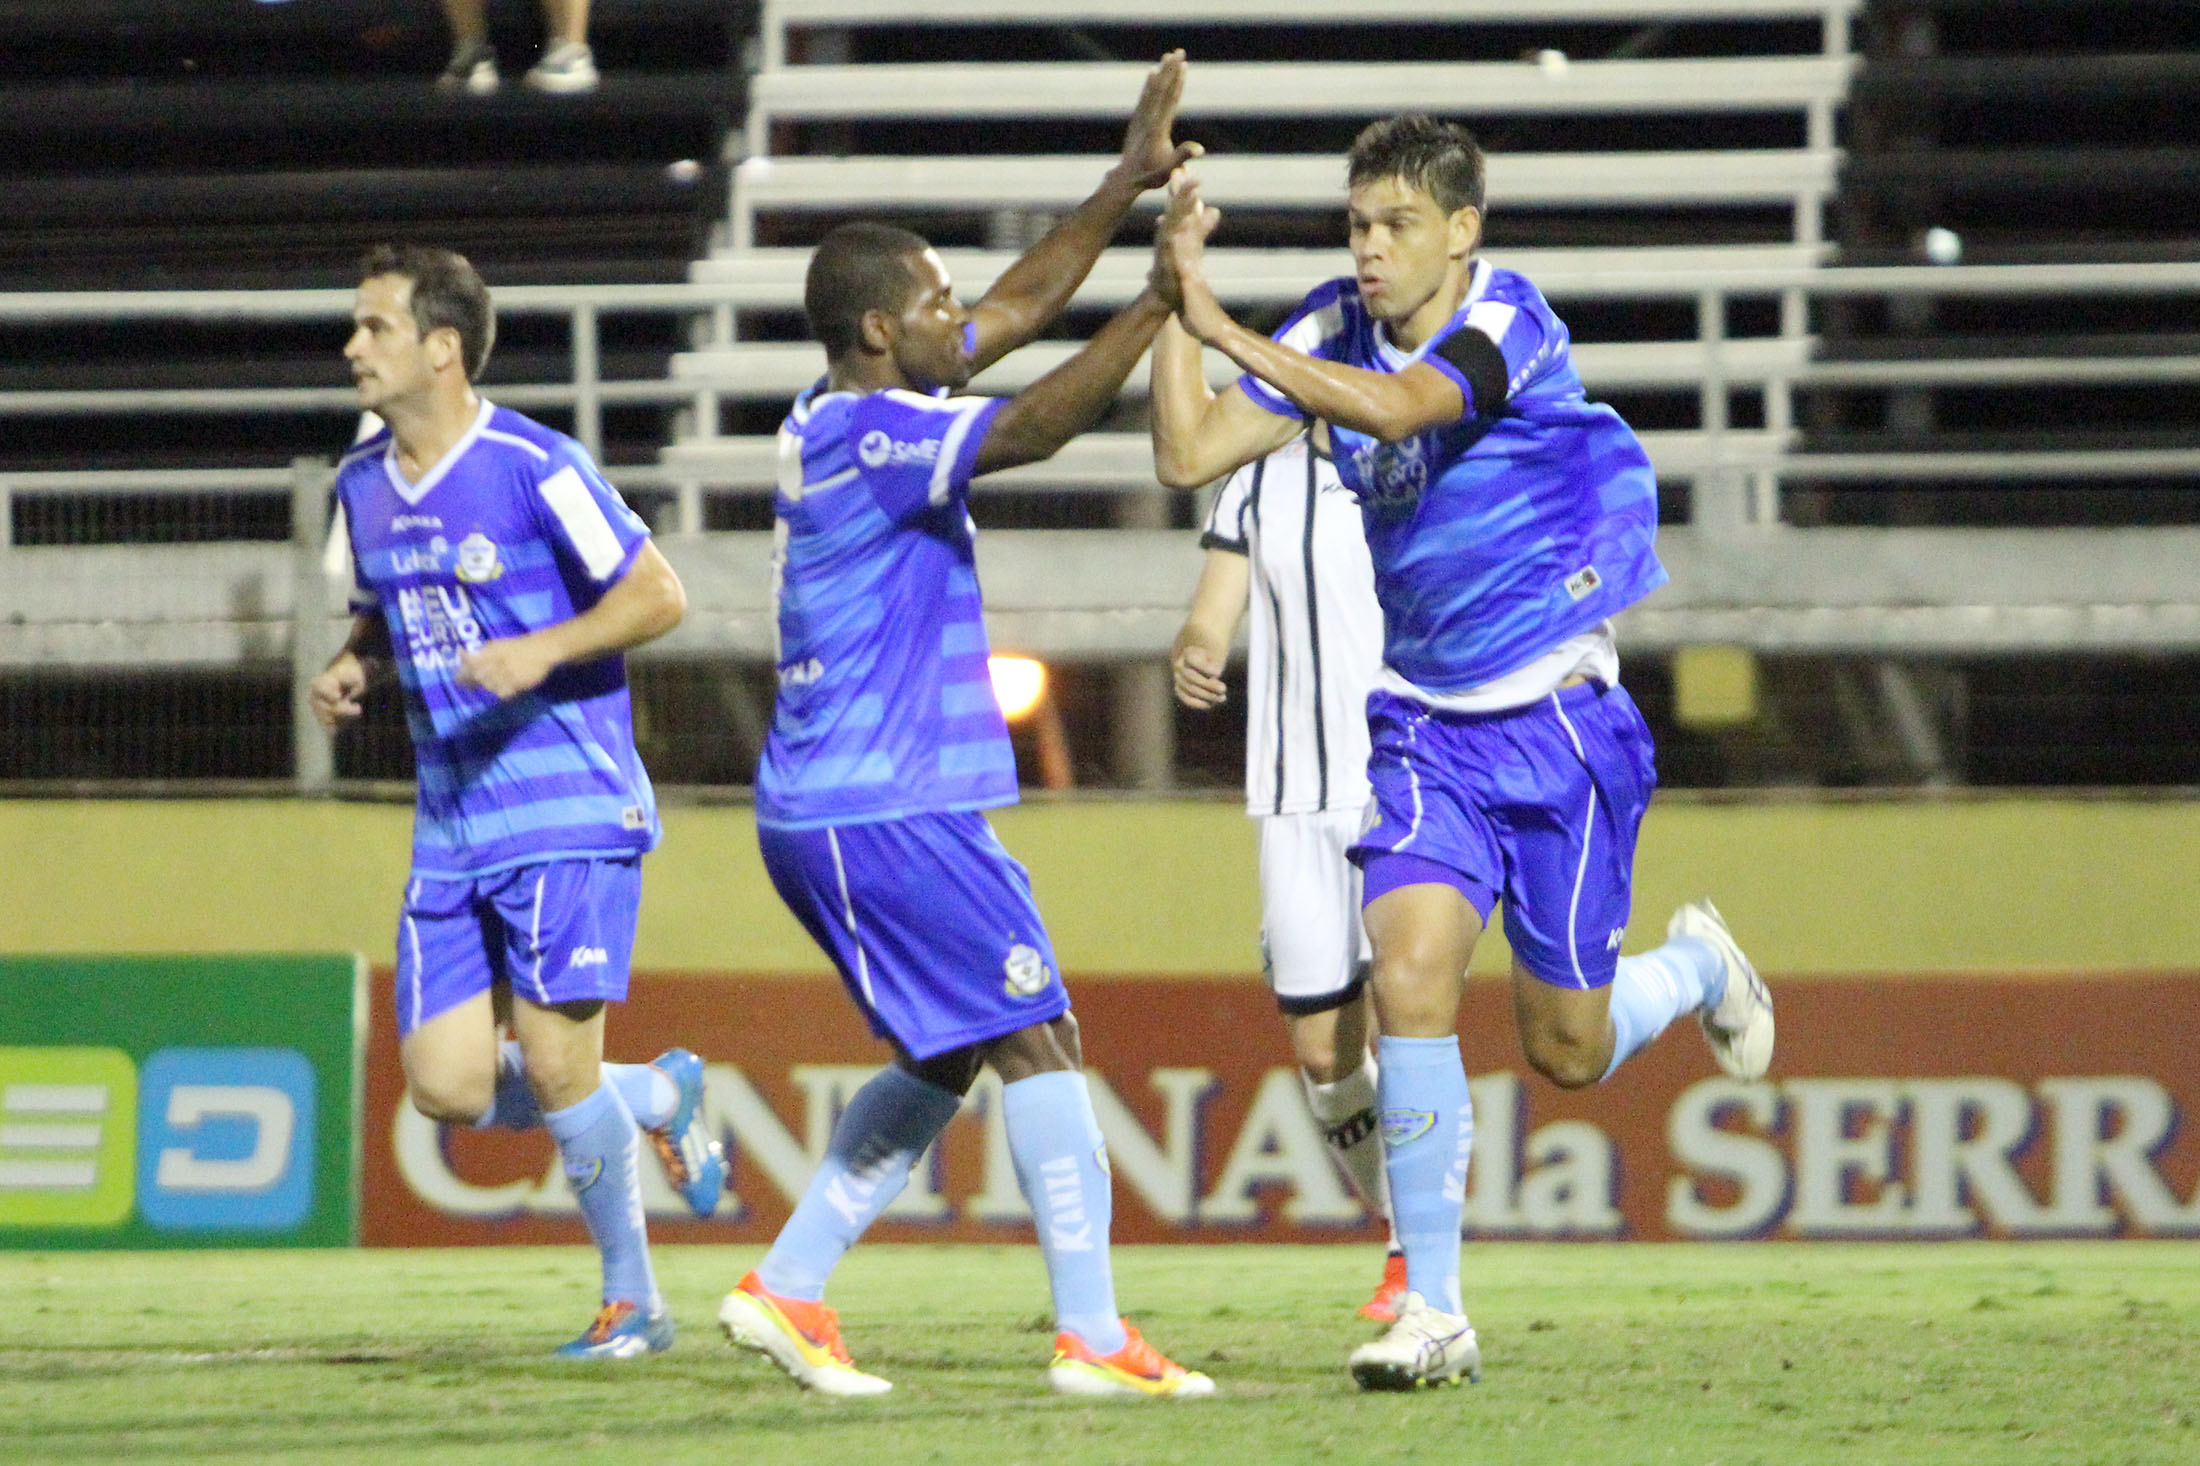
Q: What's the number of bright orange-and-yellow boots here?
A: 2